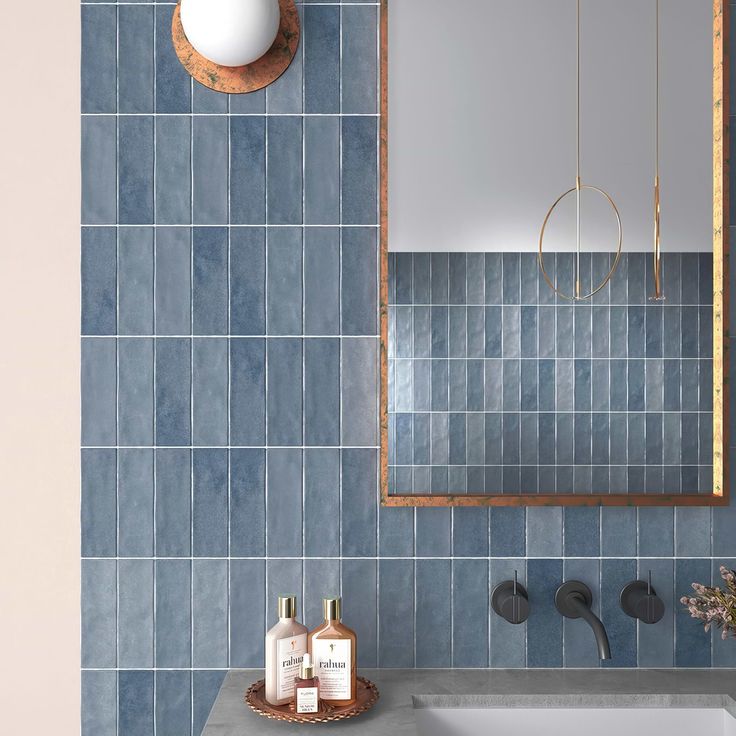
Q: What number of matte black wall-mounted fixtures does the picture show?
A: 3